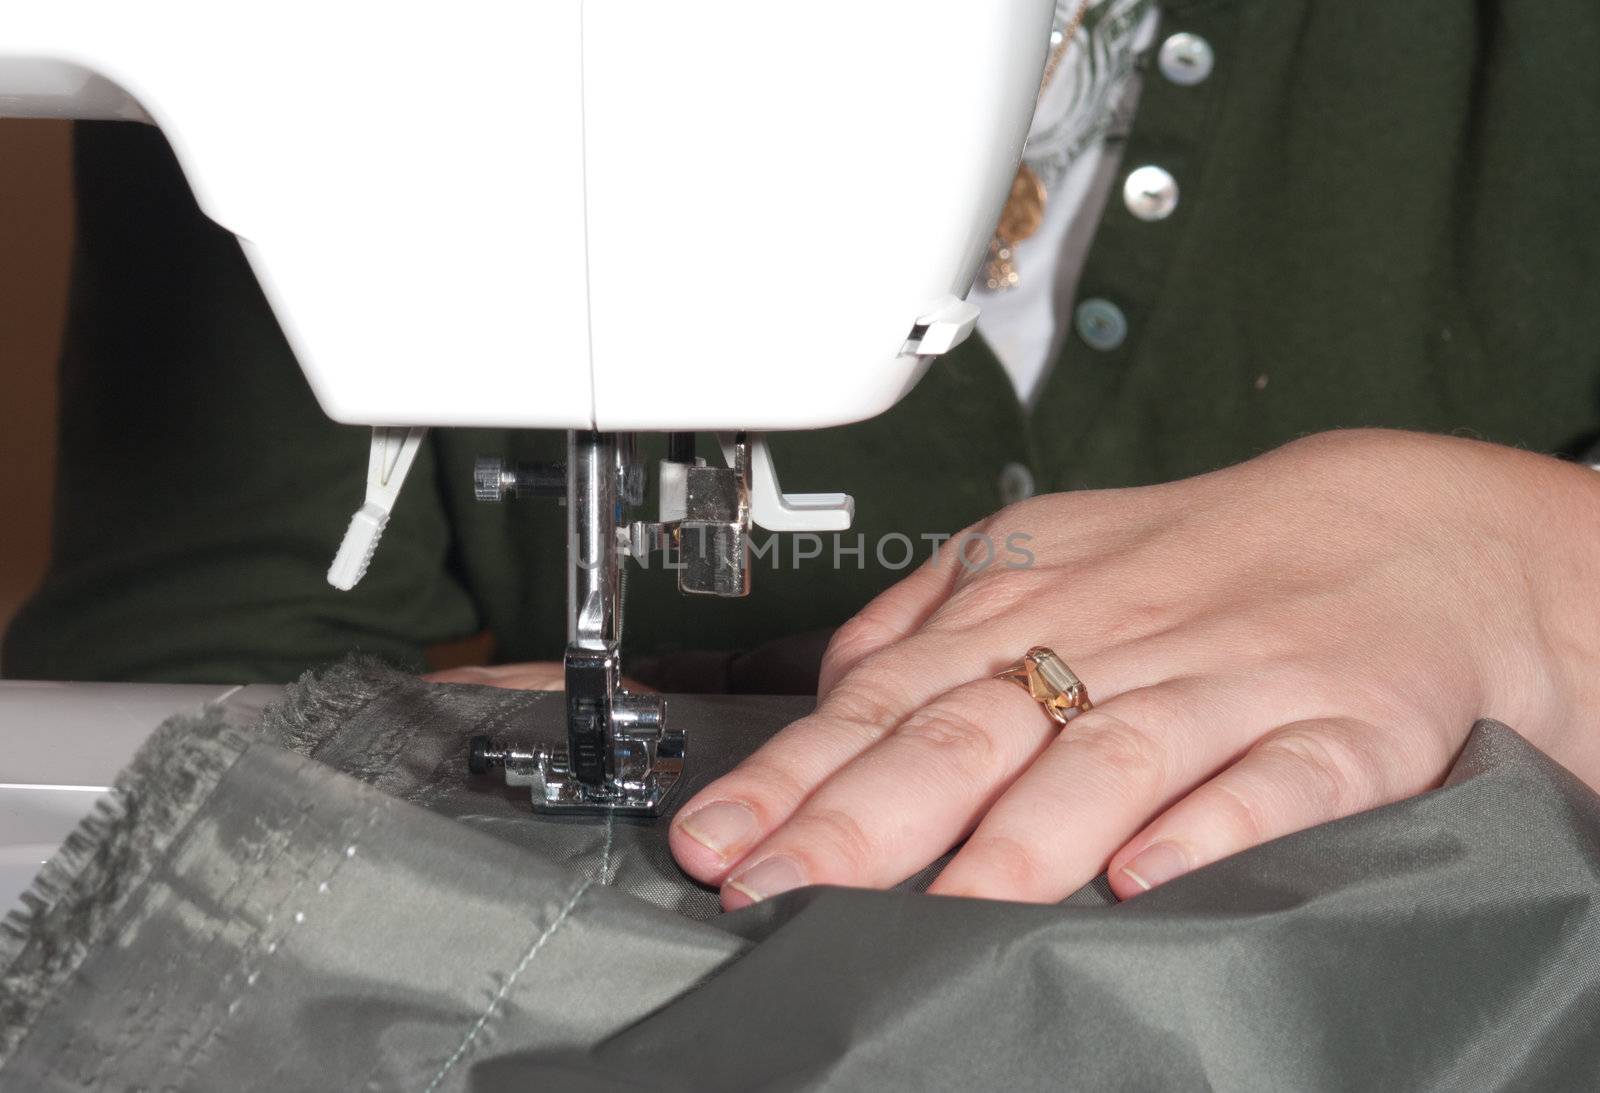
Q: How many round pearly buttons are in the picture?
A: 4